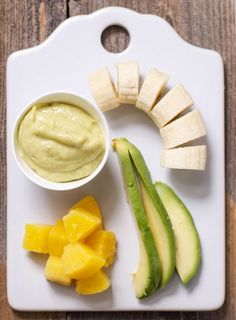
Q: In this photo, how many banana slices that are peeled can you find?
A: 6